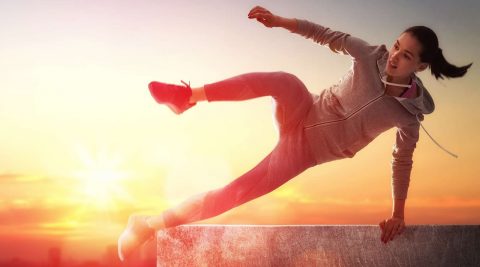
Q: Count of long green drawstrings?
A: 0